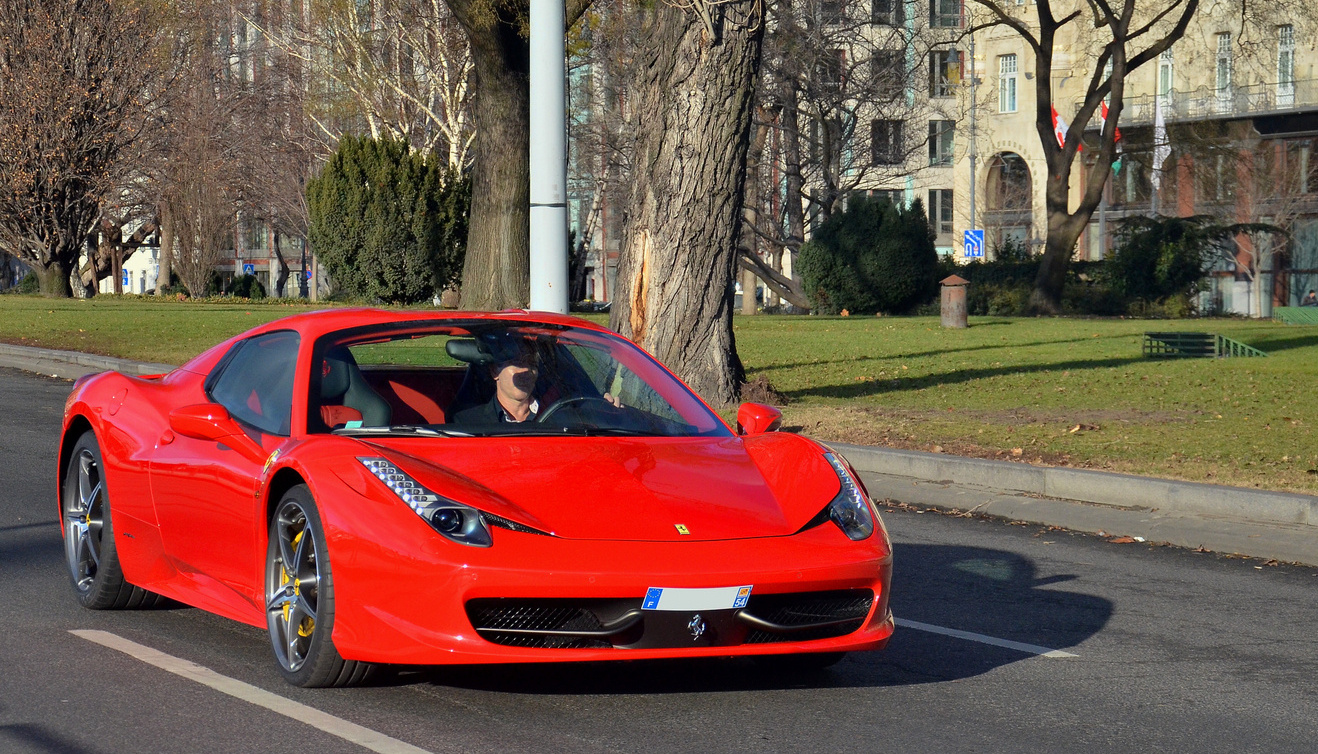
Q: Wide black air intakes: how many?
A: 2